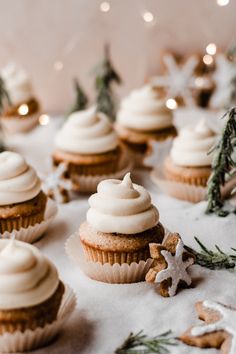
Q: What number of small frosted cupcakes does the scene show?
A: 7